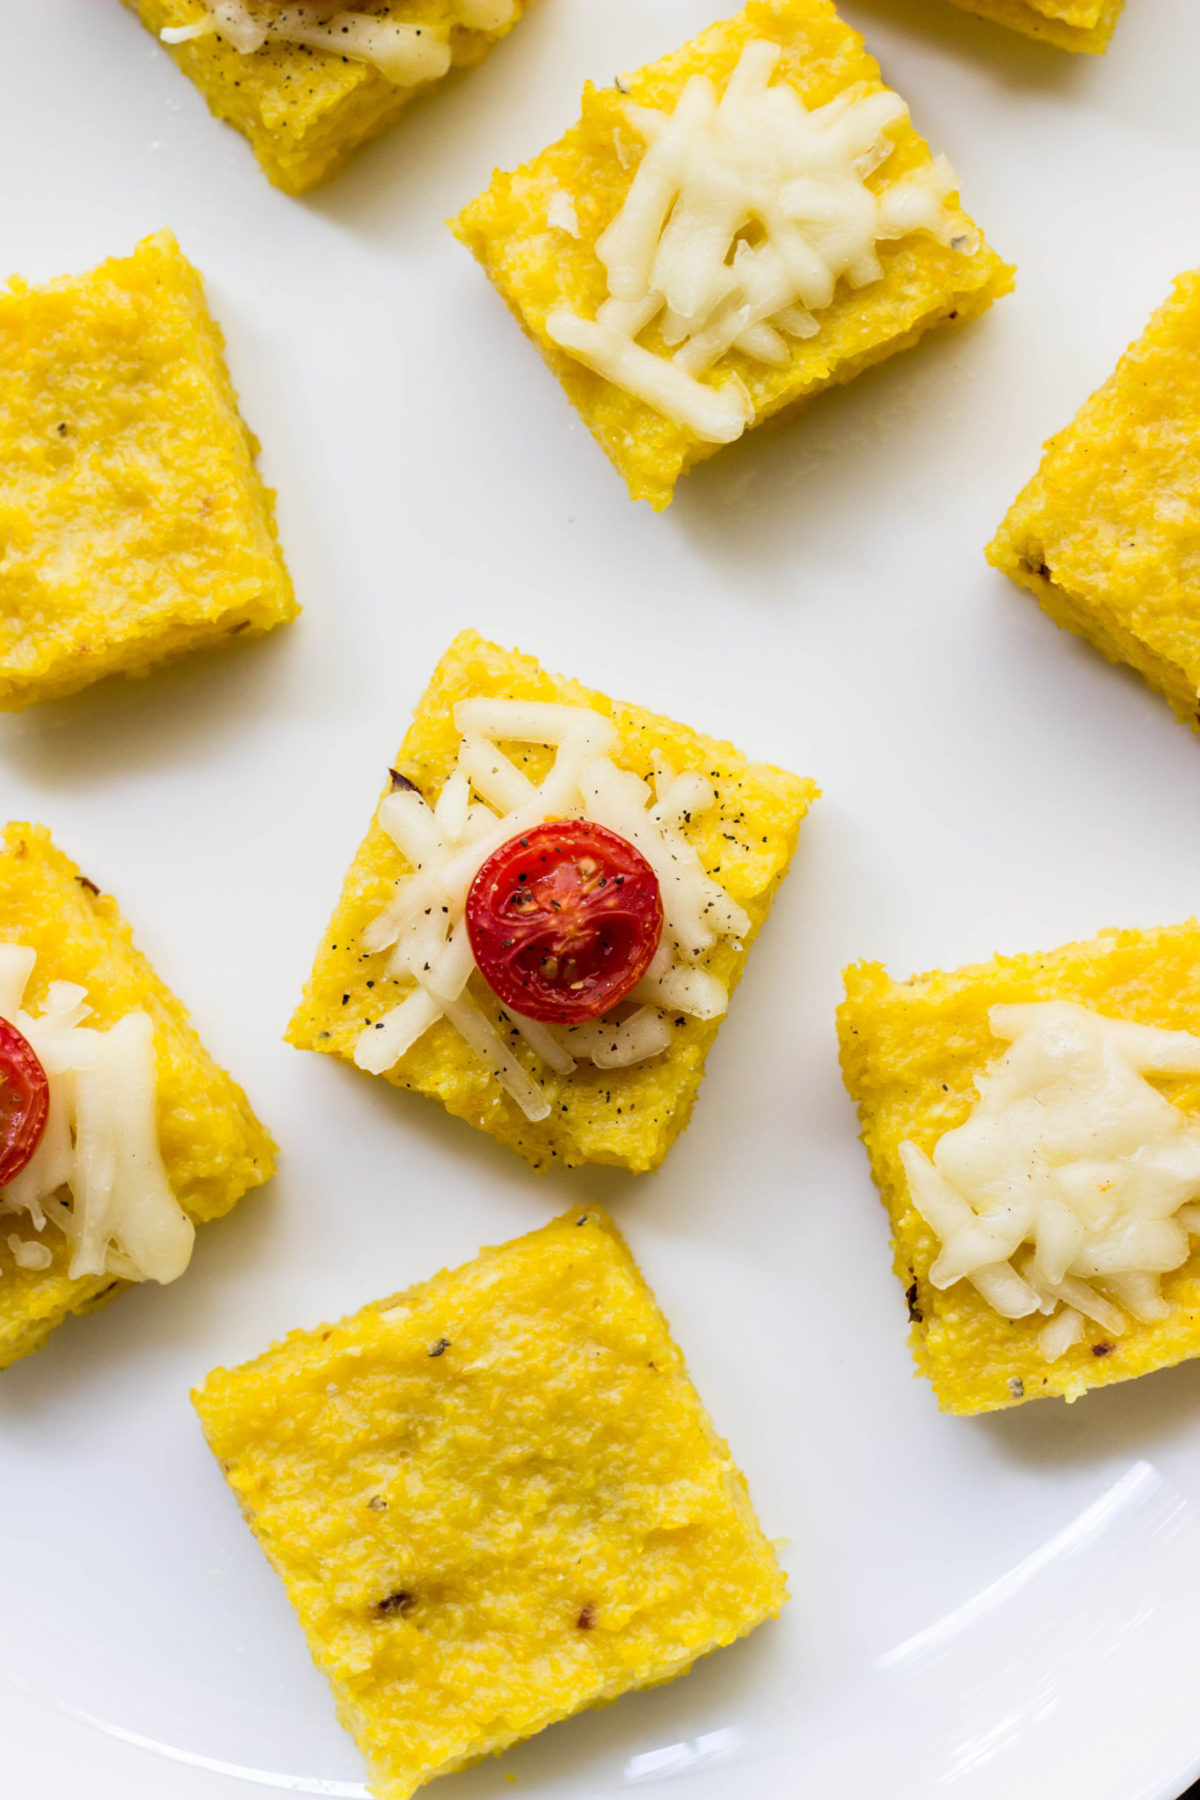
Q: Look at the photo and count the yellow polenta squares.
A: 9